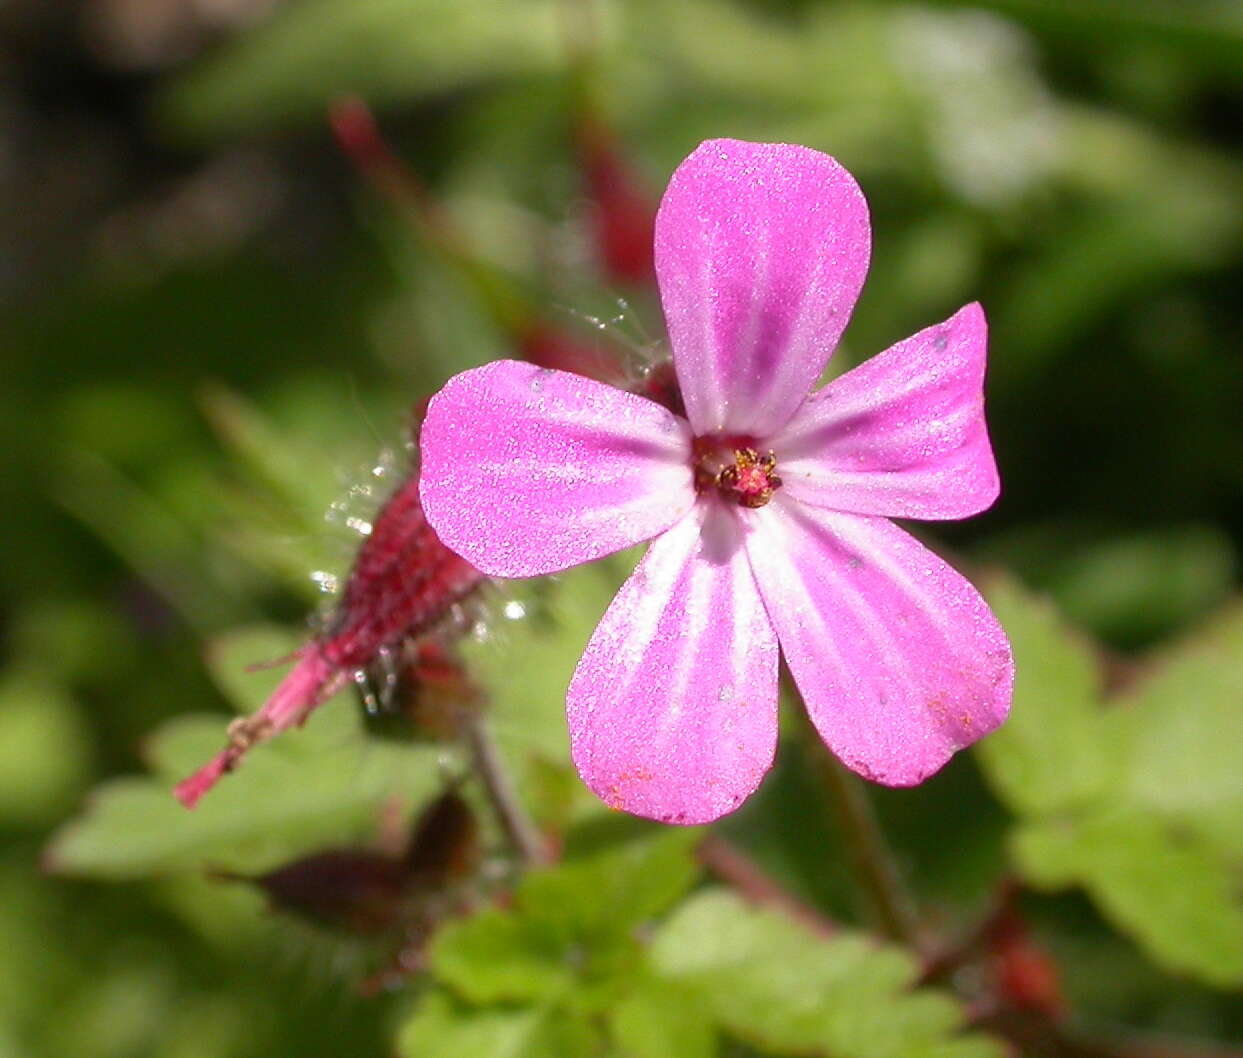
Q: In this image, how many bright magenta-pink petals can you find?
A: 5